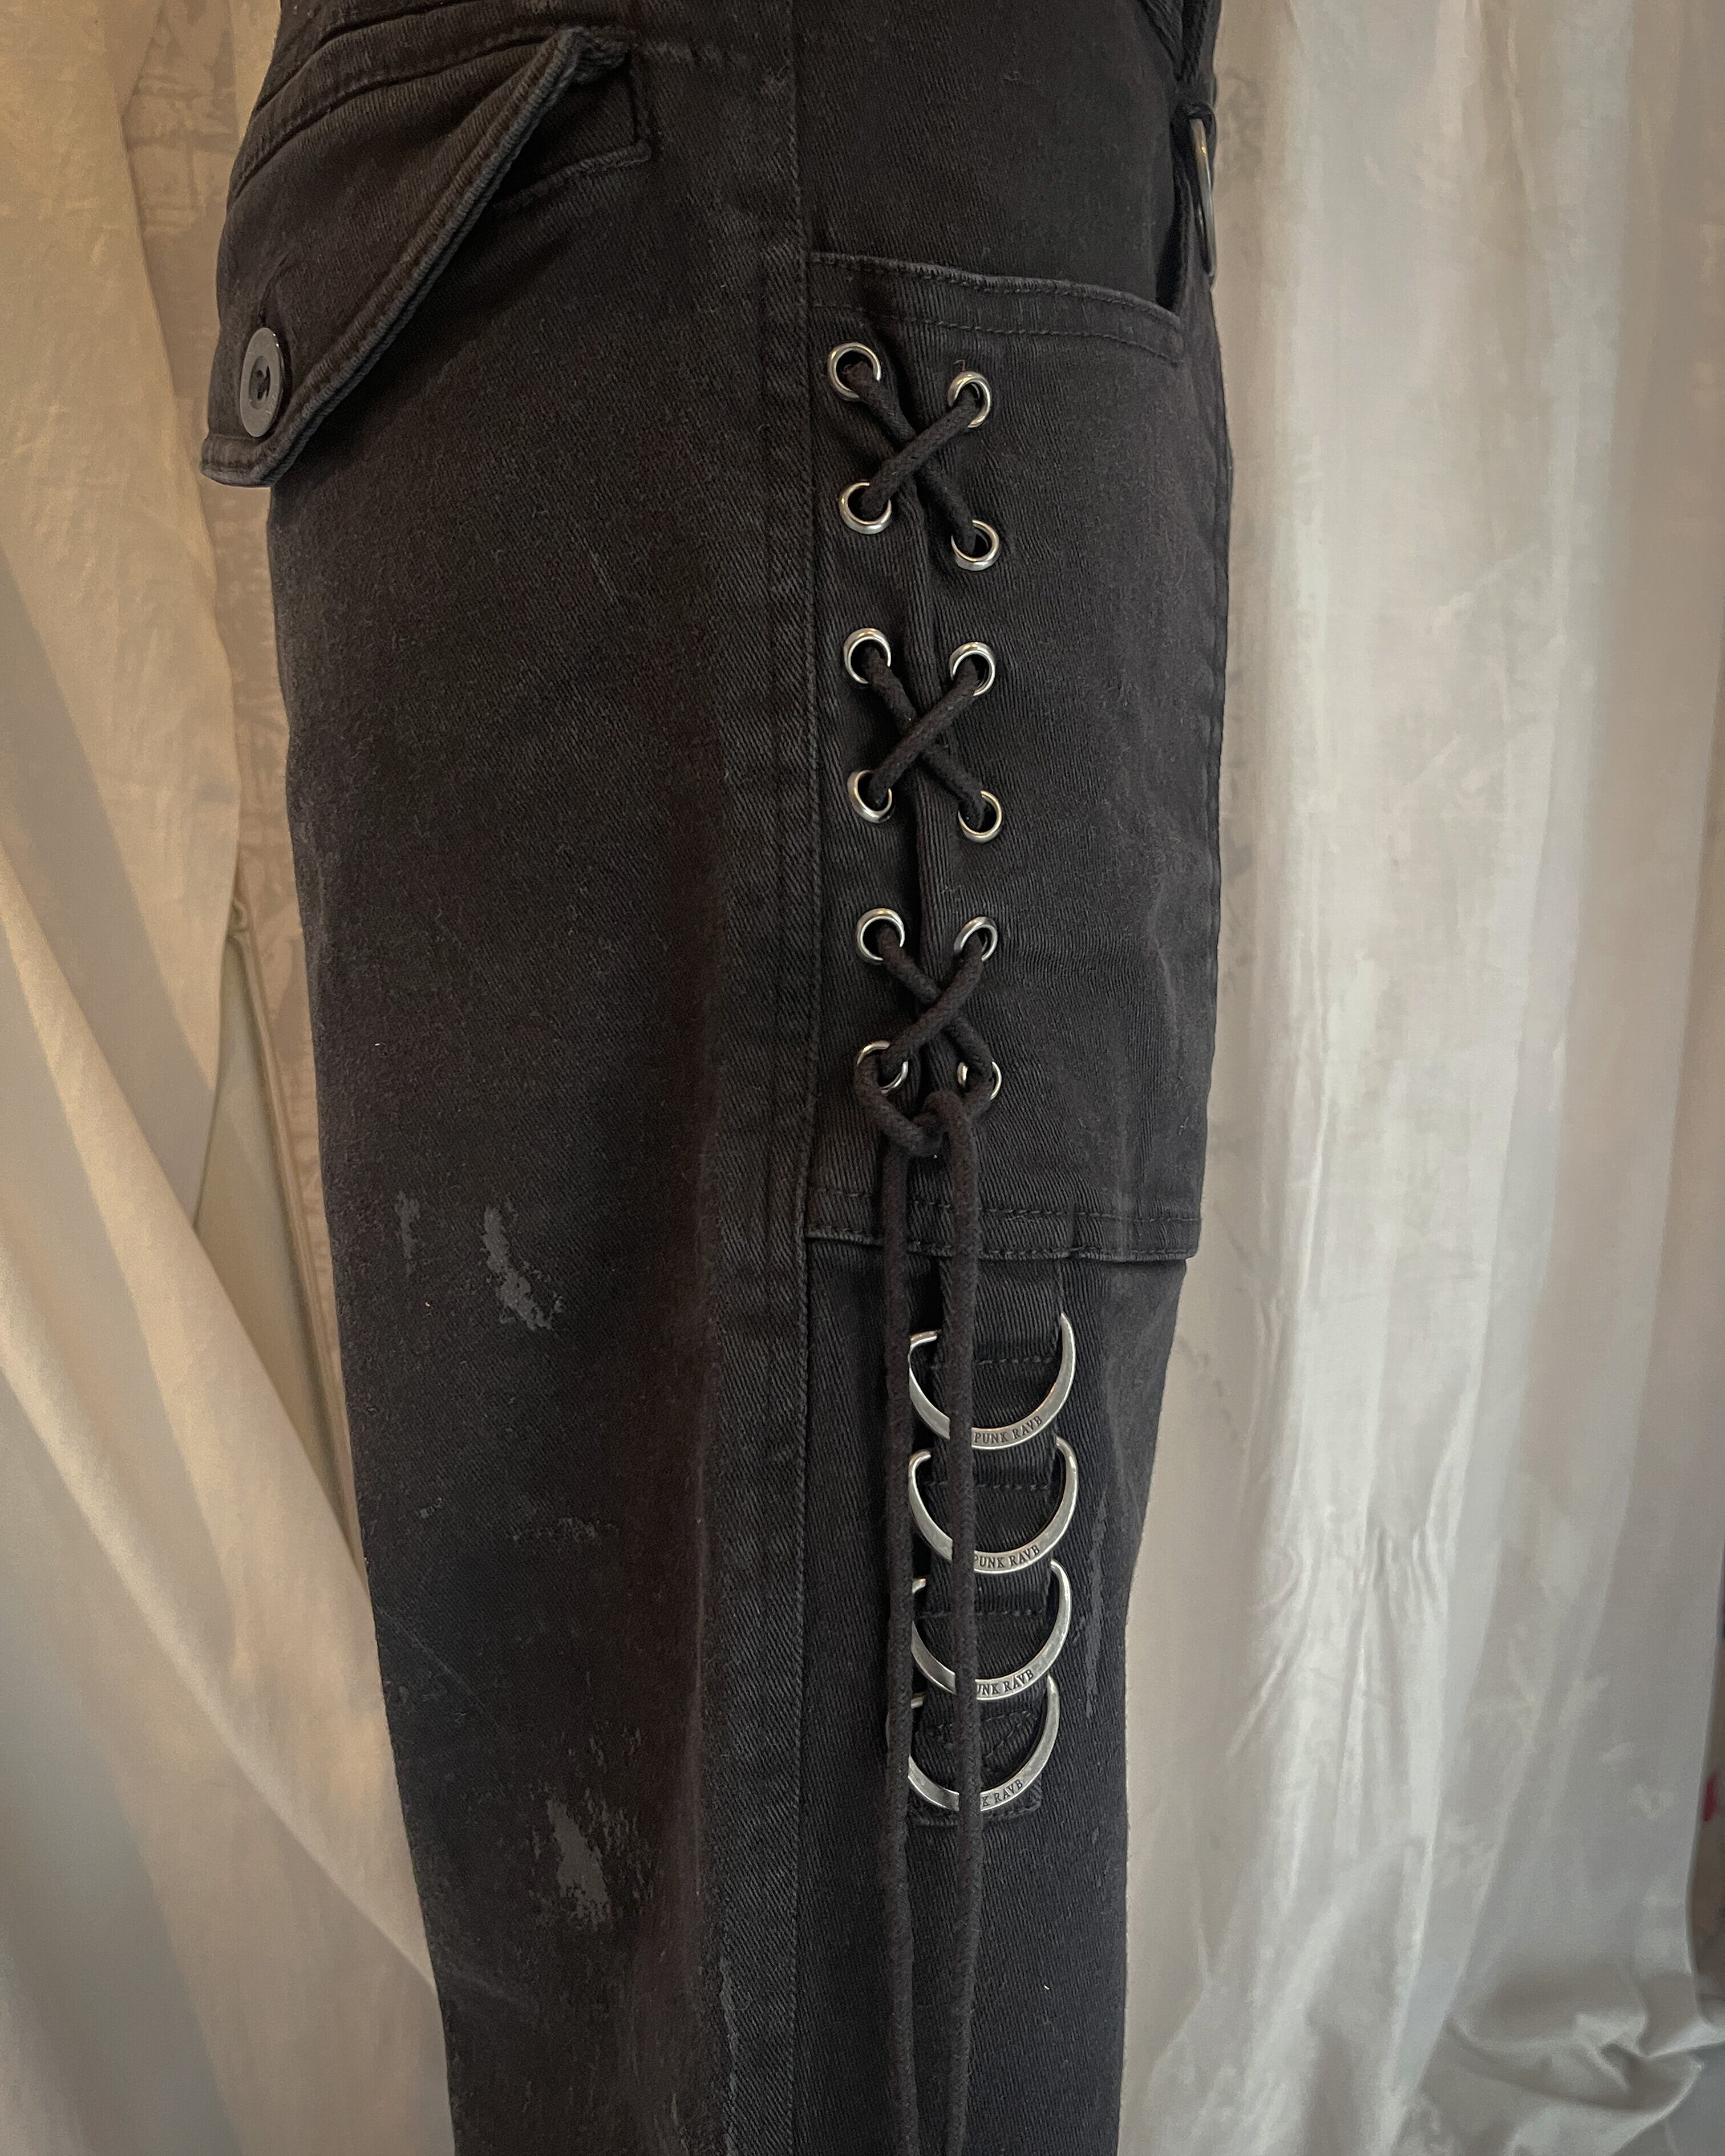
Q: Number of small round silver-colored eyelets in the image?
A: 12